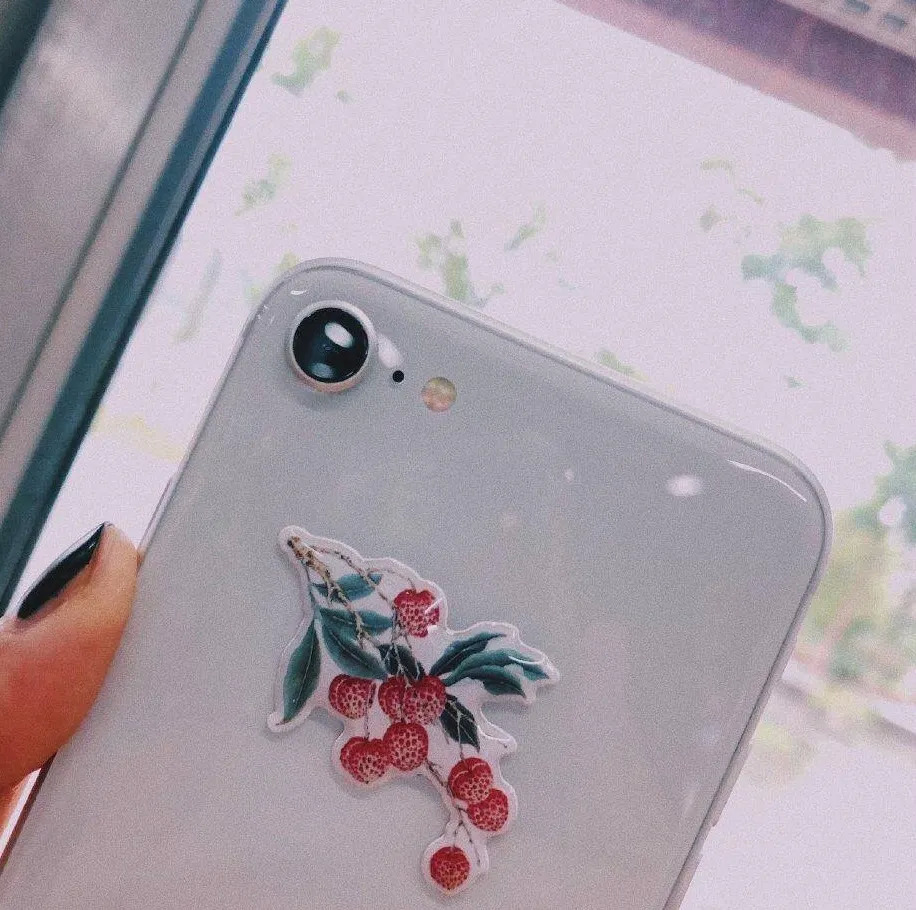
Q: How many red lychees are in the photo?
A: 9